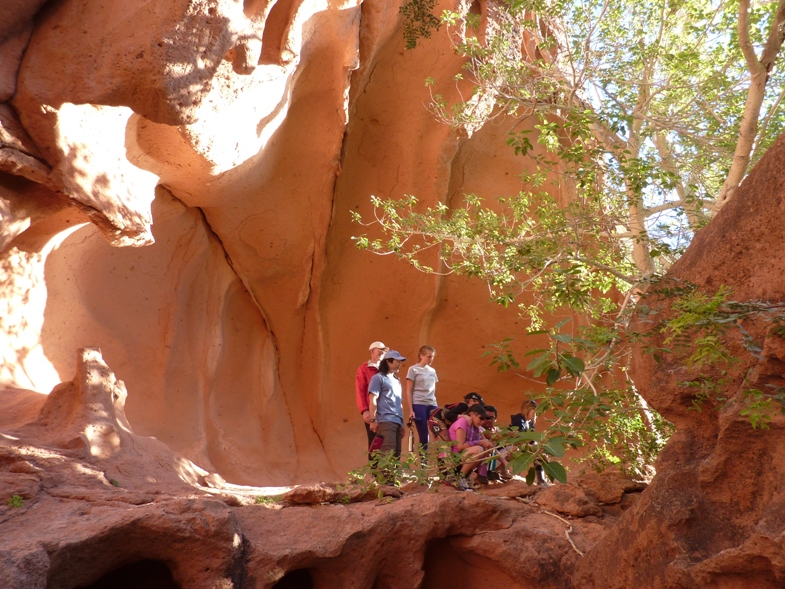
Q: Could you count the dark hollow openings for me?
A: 3